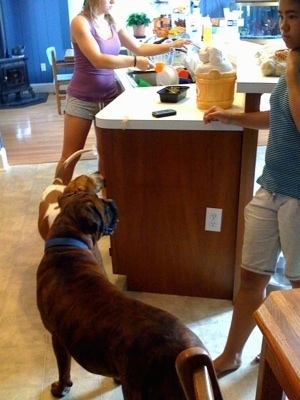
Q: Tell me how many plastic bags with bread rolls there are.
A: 1